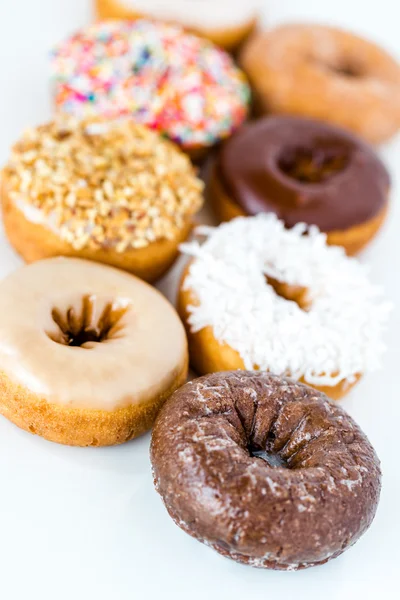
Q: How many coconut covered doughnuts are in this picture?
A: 1